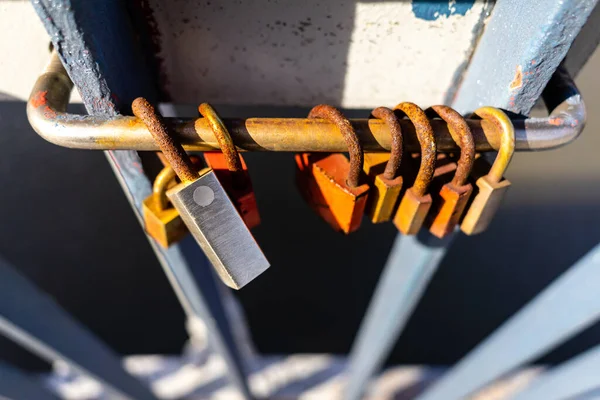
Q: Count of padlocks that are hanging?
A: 8